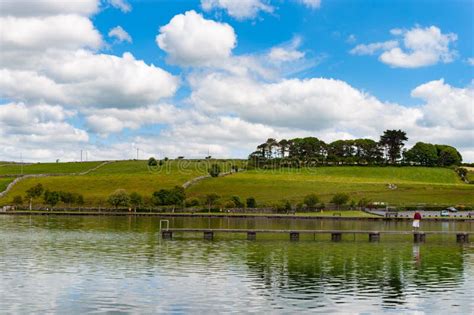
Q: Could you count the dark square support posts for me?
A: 8